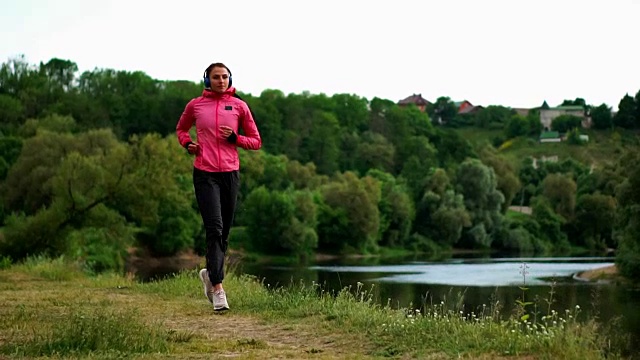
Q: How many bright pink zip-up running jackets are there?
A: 1